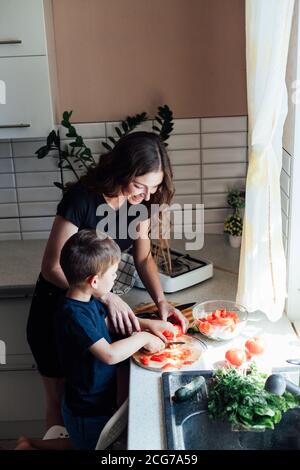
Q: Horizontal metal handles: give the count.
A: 2